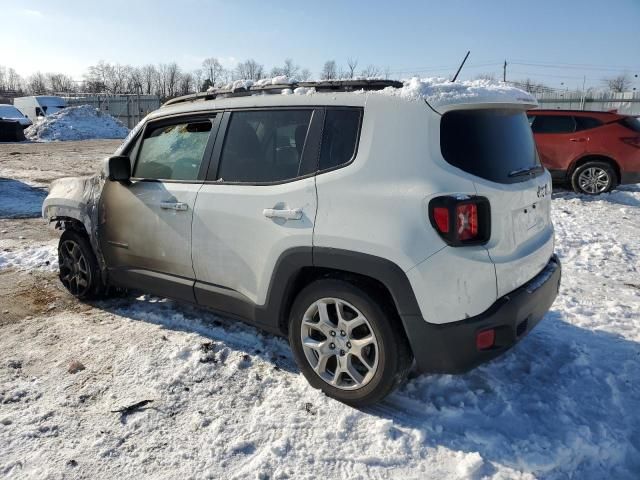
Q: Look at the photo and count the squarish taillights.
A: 1